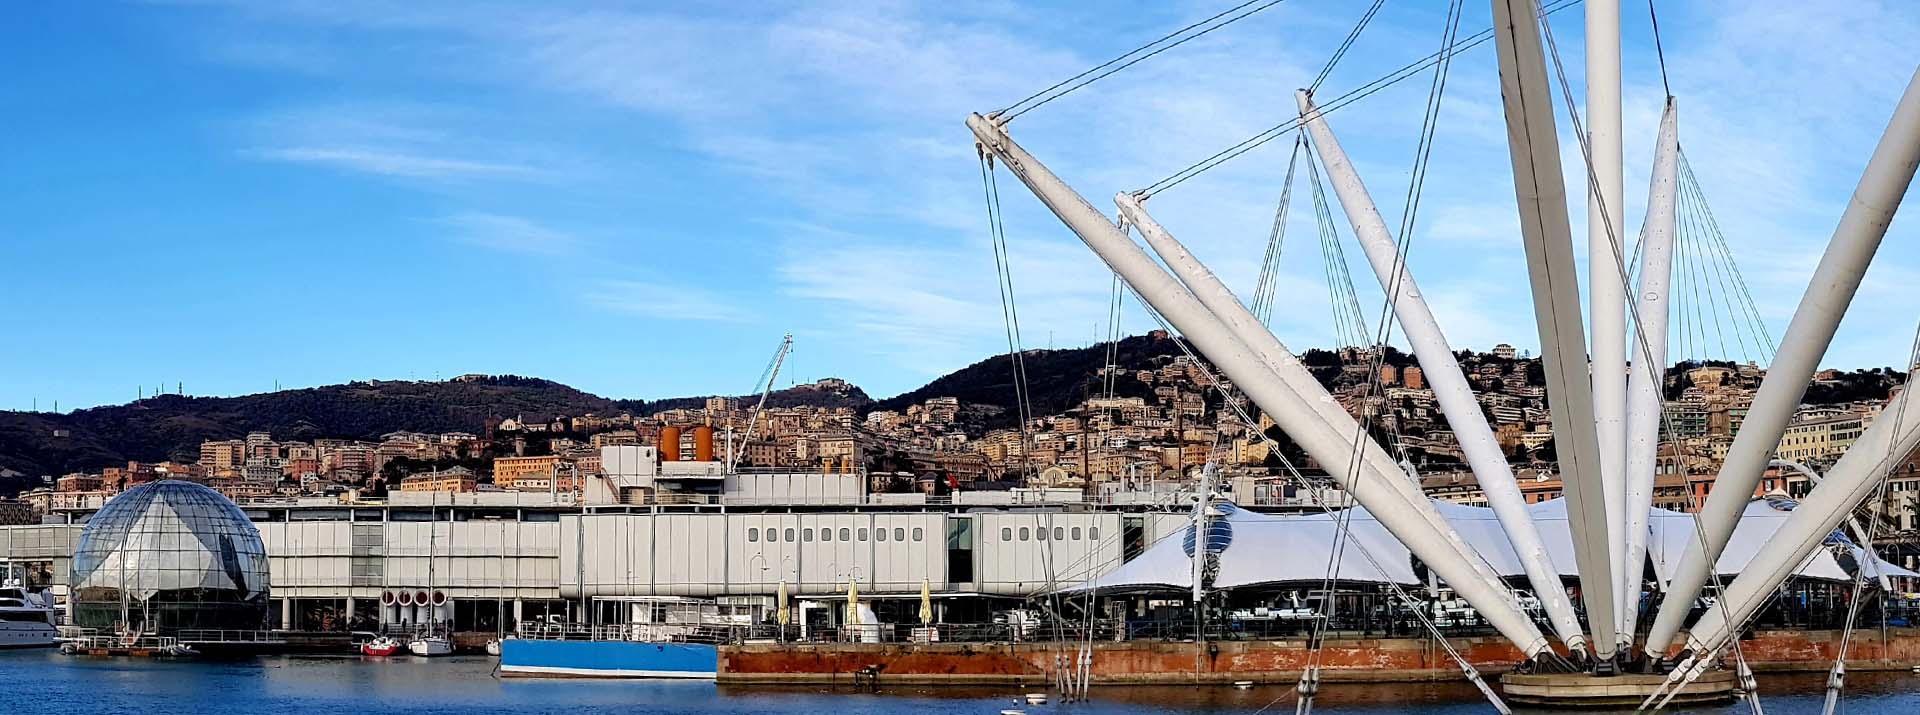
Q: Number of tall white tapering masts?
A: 8